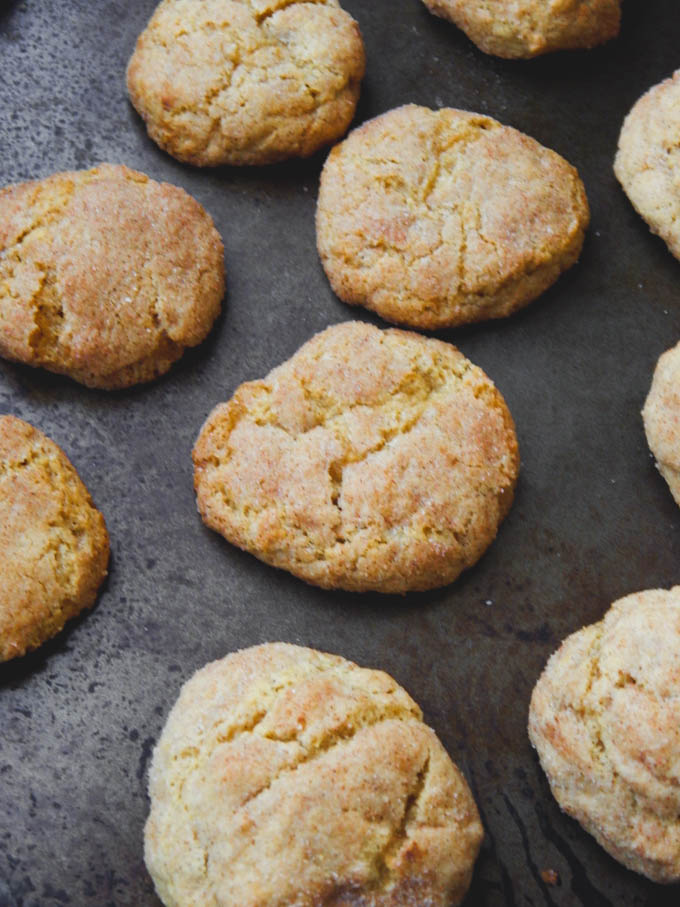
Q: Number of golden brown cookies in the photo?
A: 10